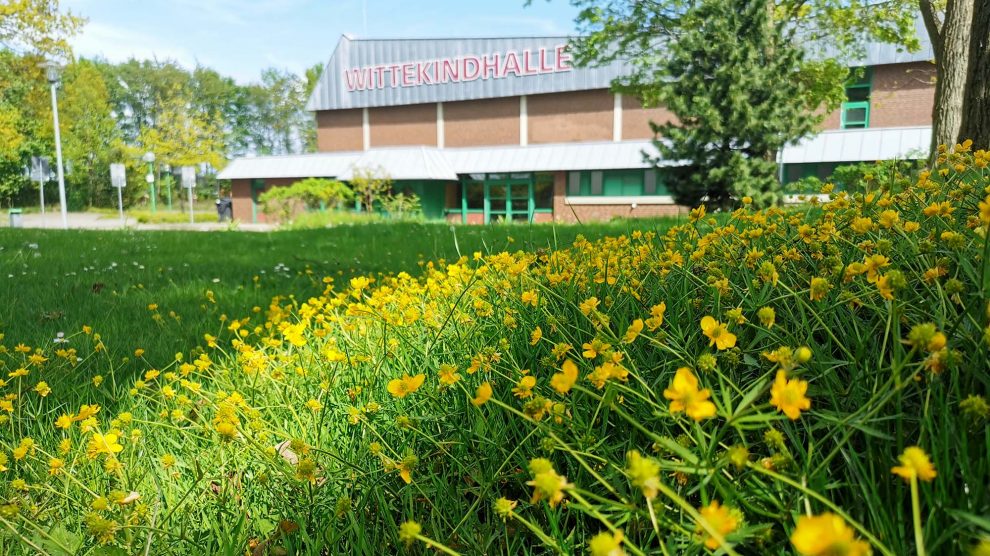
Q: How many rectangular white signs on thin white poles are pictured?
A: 3